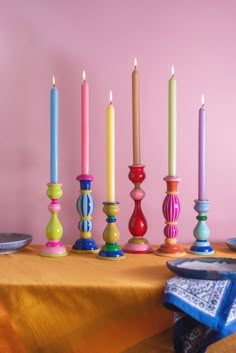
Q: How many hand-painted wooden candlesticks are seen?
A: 6